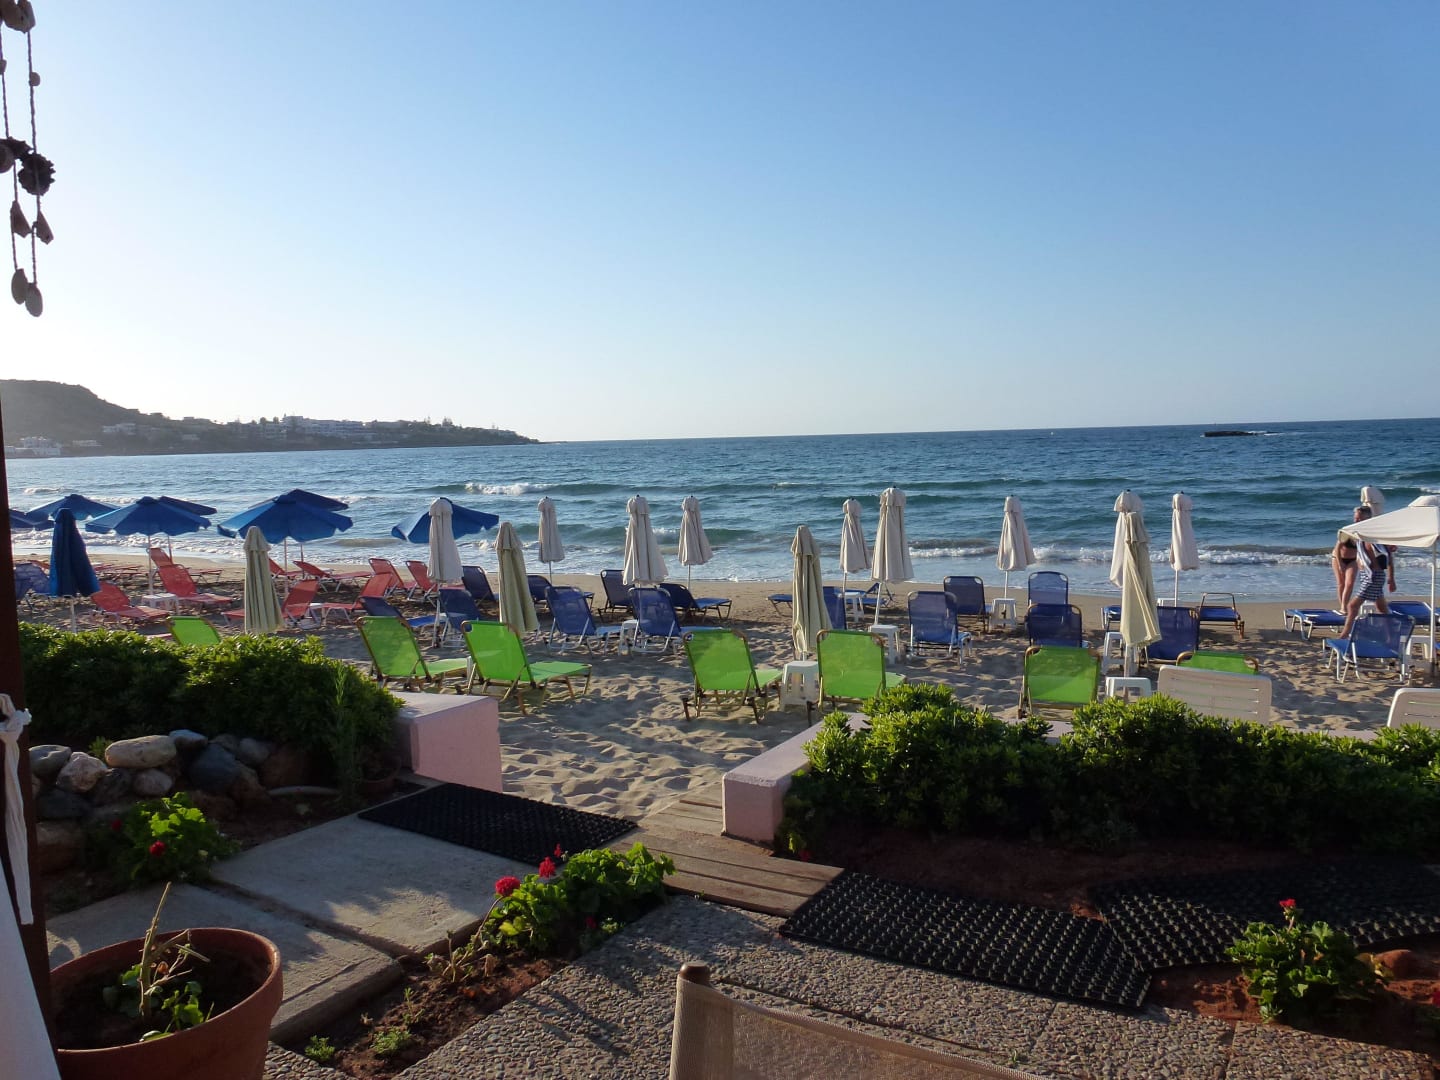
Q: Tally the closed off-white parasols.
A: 14